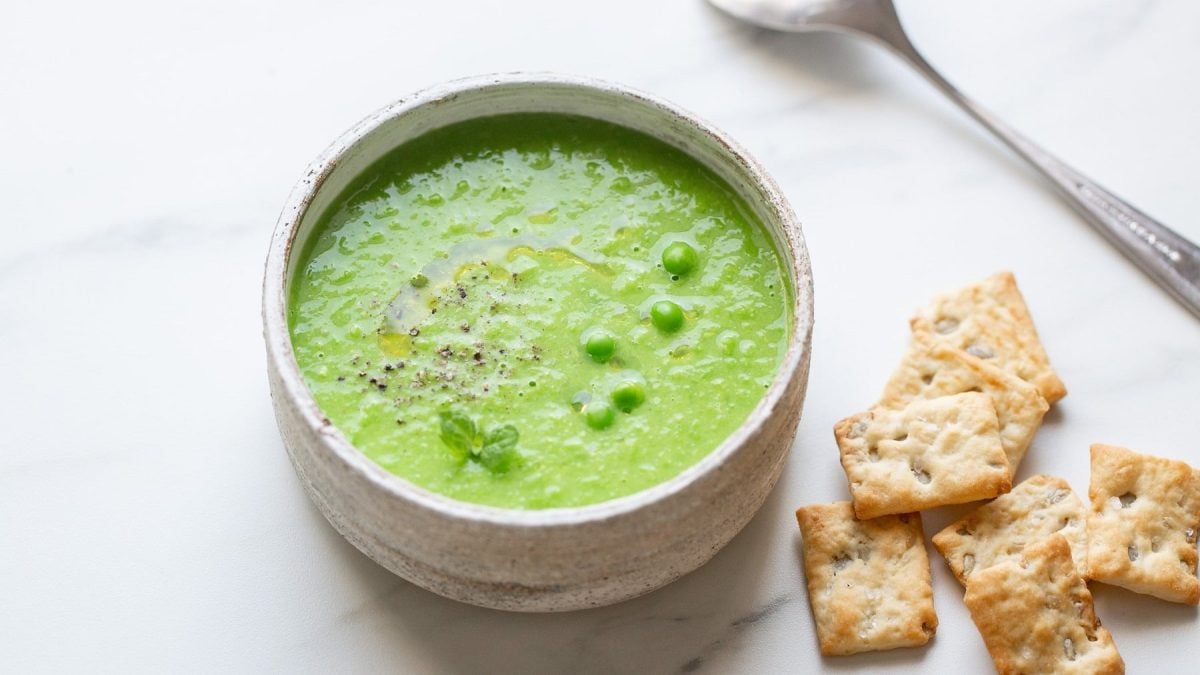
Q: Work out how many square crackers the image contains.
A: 7